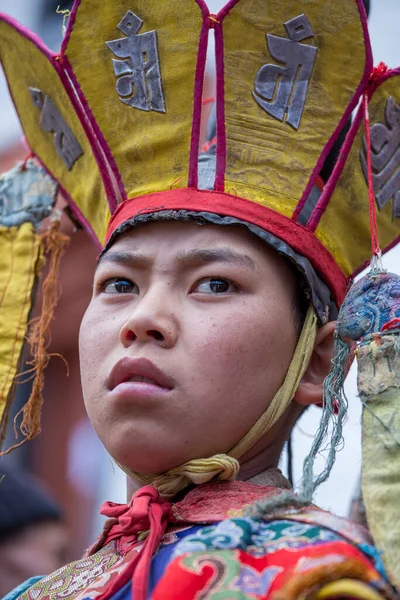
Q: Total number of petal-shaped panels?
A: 4